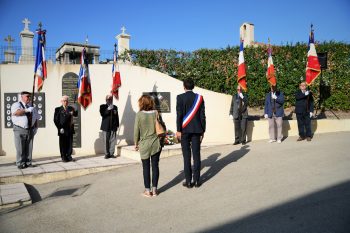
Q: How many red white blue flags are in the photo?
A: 6